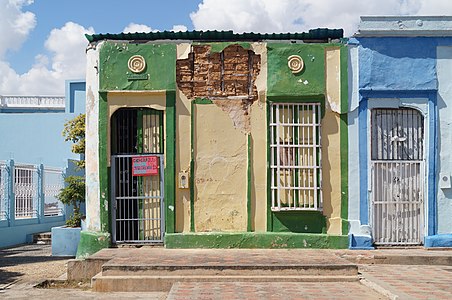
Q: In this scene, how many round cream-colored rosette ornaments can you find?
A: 2